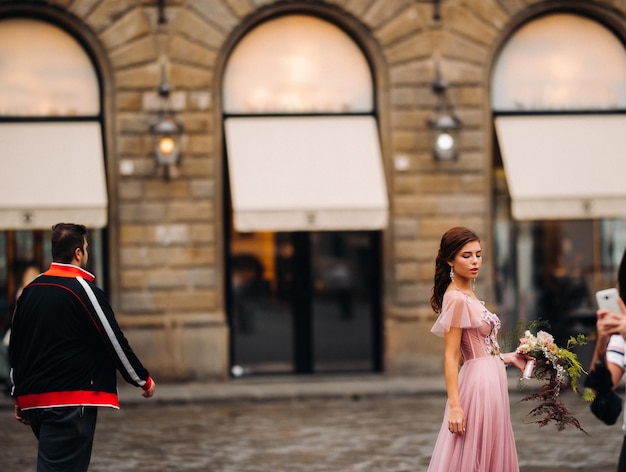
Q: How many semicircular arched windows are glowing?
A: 3